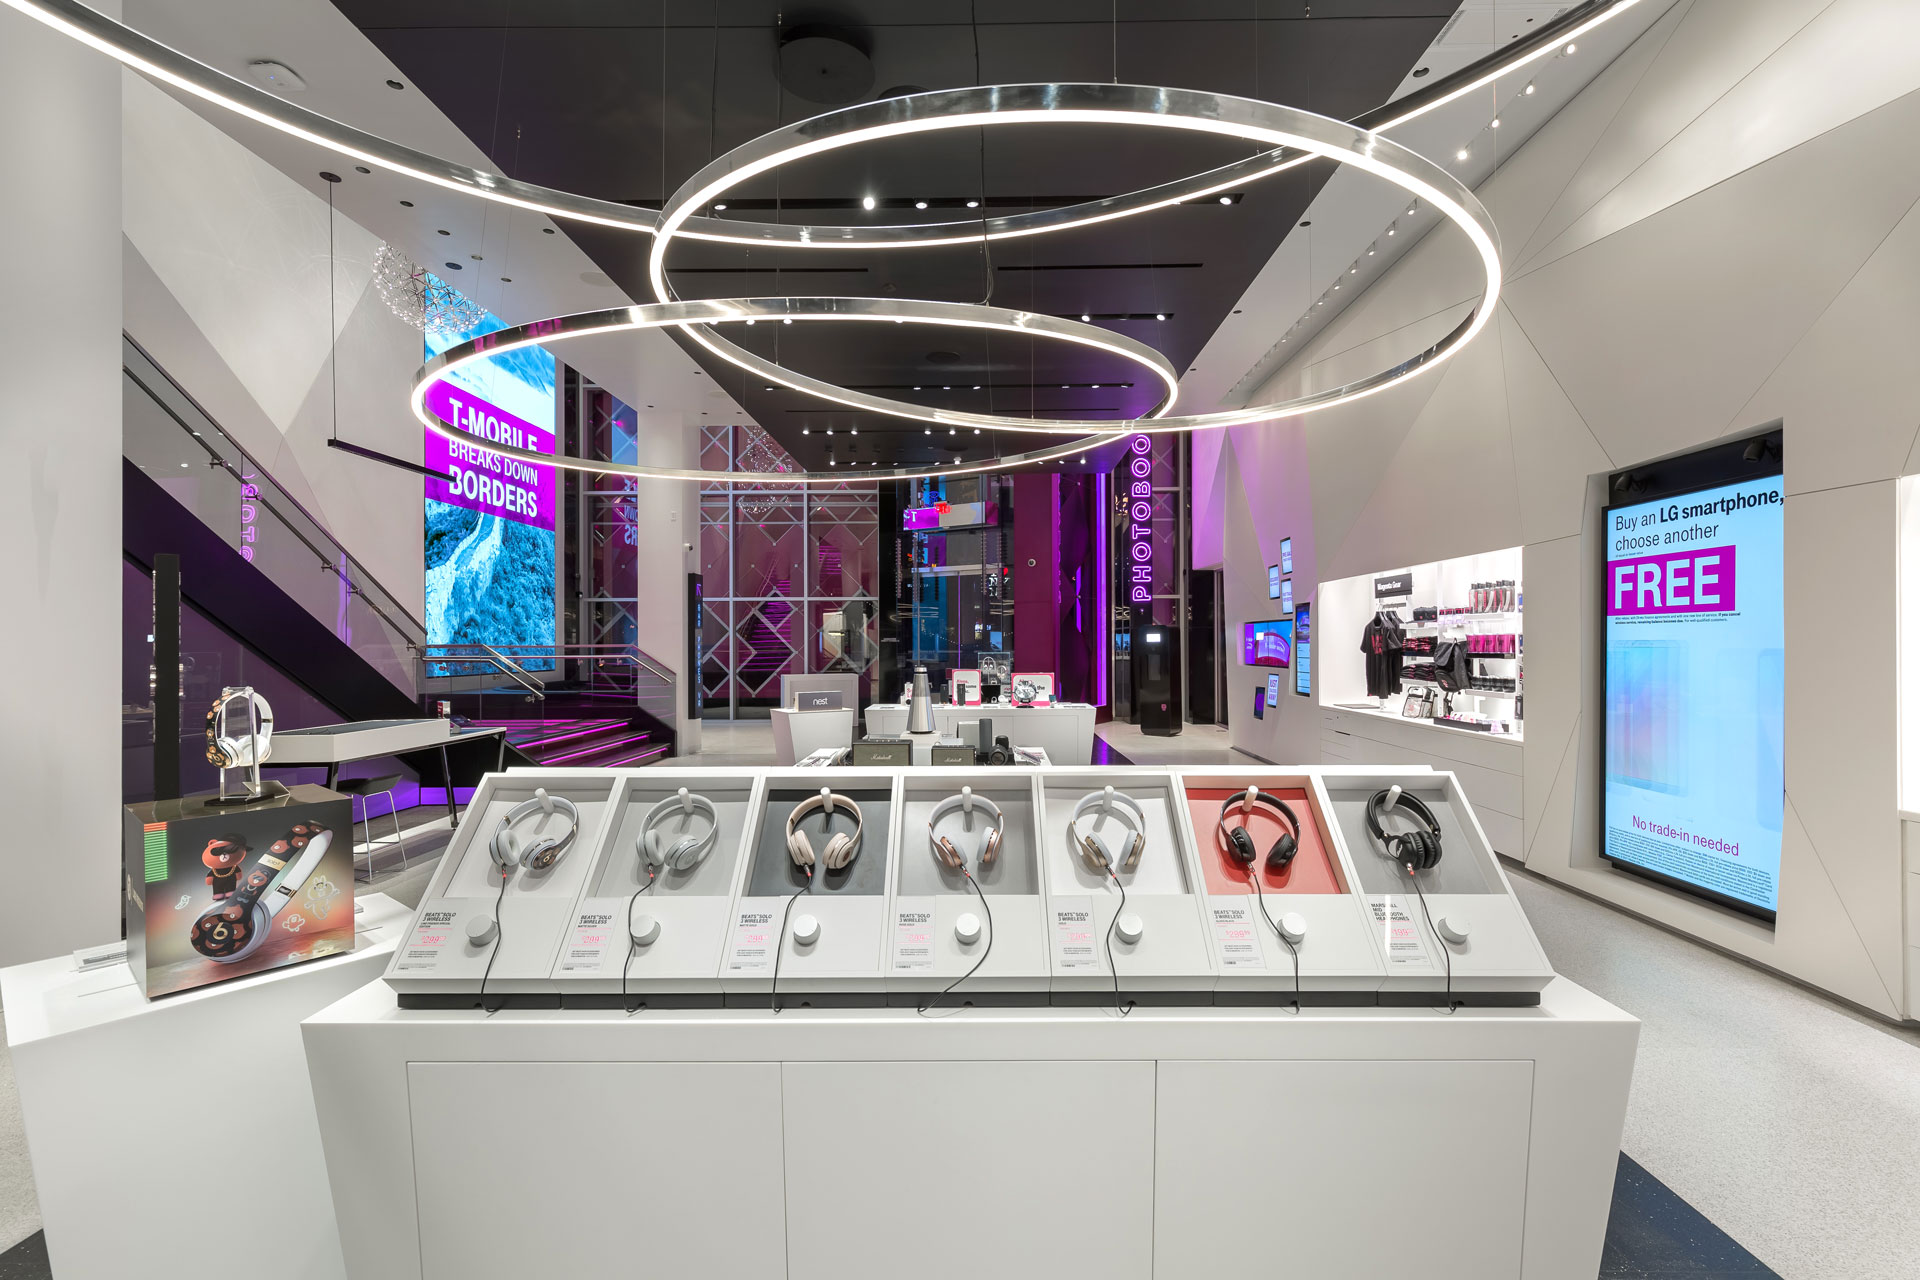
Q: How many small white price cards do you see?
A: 7